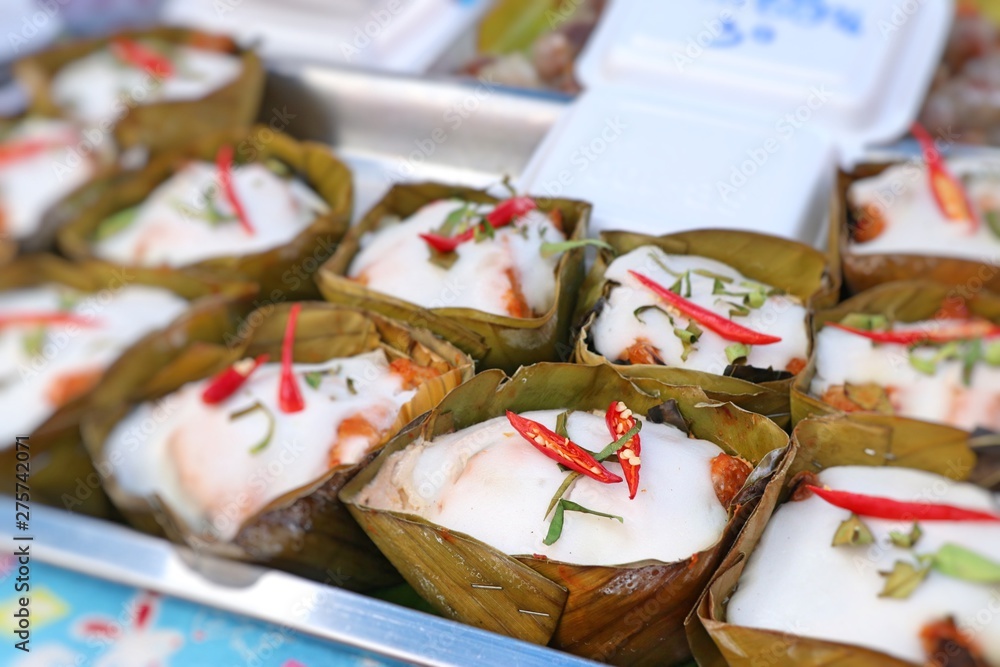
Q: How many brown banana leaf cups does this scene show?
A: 11